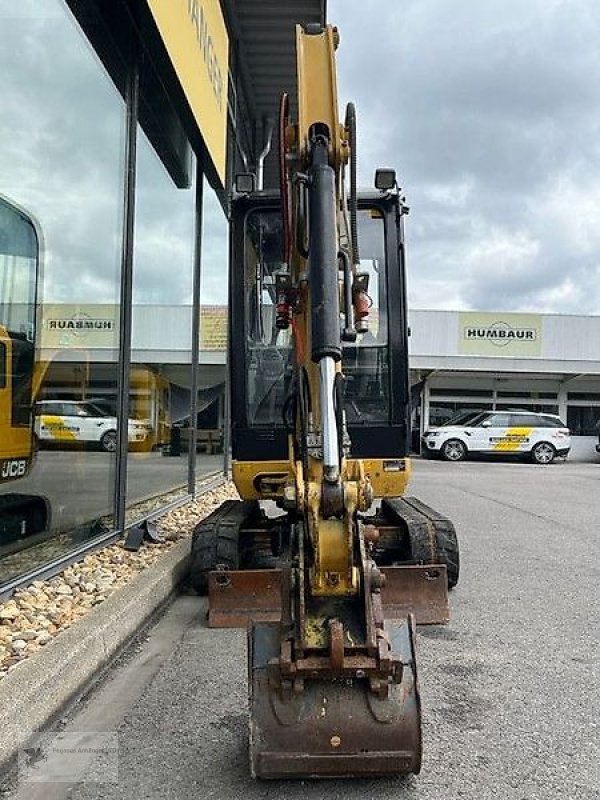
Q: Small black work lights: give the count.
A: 2